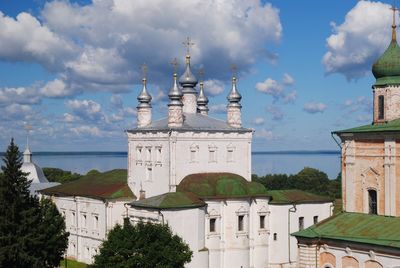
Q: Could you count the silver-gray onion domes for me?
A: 5